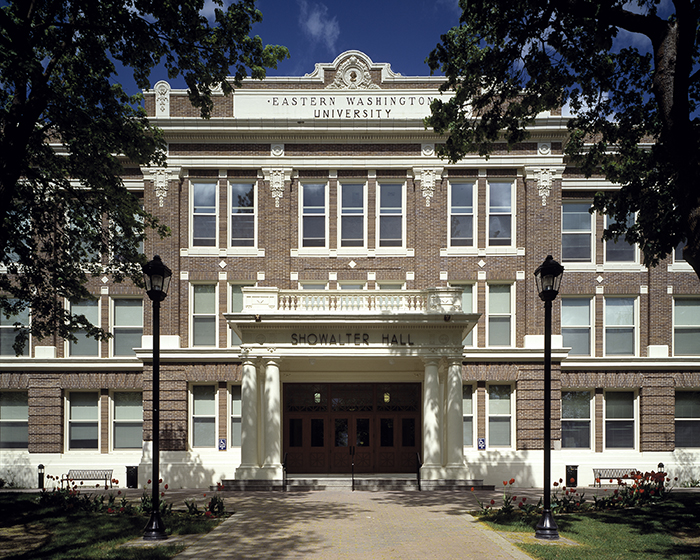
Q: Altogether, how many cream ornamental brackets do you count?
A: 4